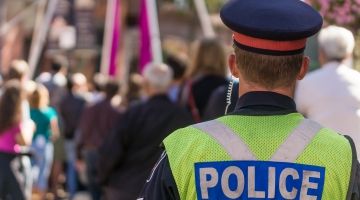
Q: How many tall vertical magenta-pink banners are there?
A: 2